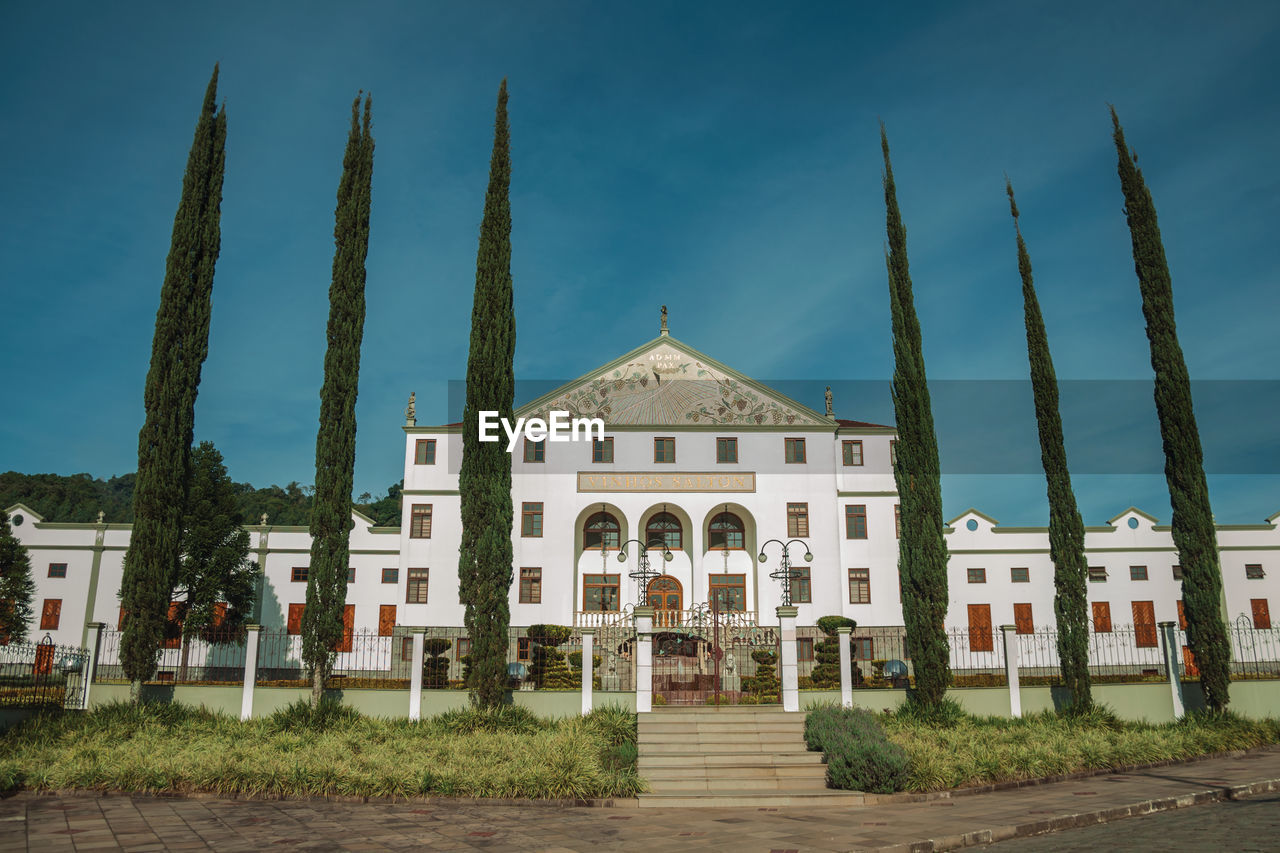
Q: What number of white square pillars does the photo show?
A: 9